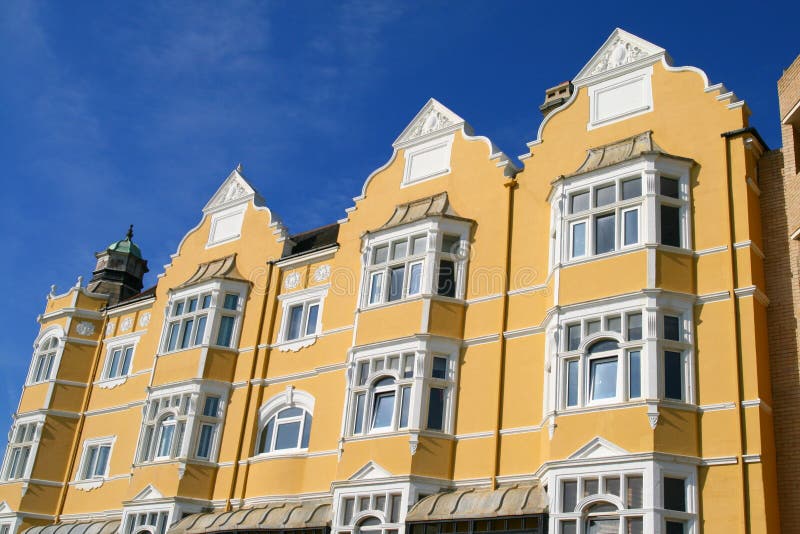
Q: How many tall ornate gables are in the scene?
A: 3